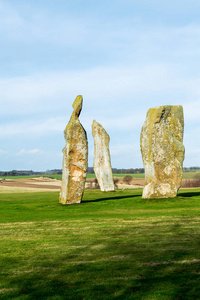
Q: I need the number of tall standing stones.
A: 3